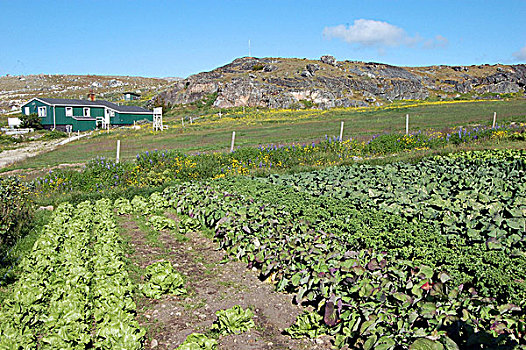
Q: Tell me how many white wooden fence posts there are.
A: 5